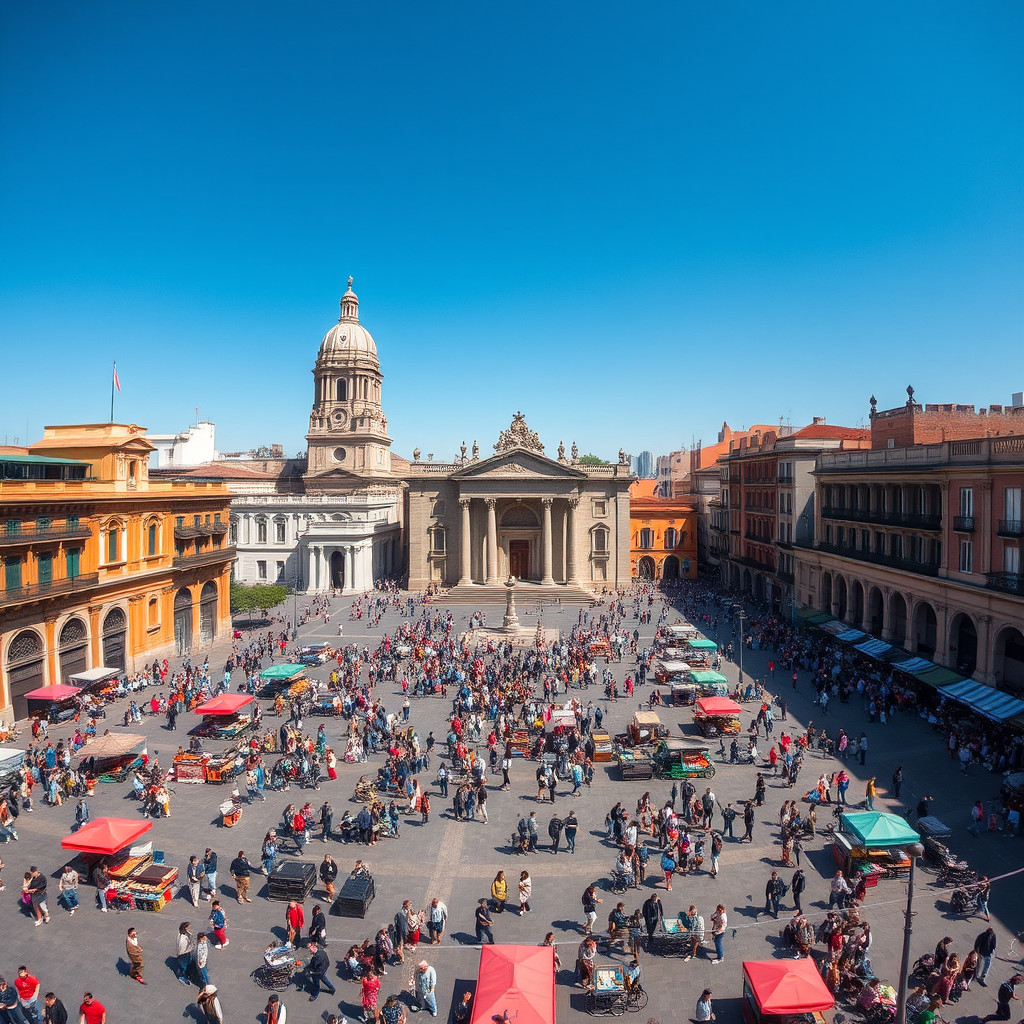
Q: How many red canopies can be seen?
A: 6